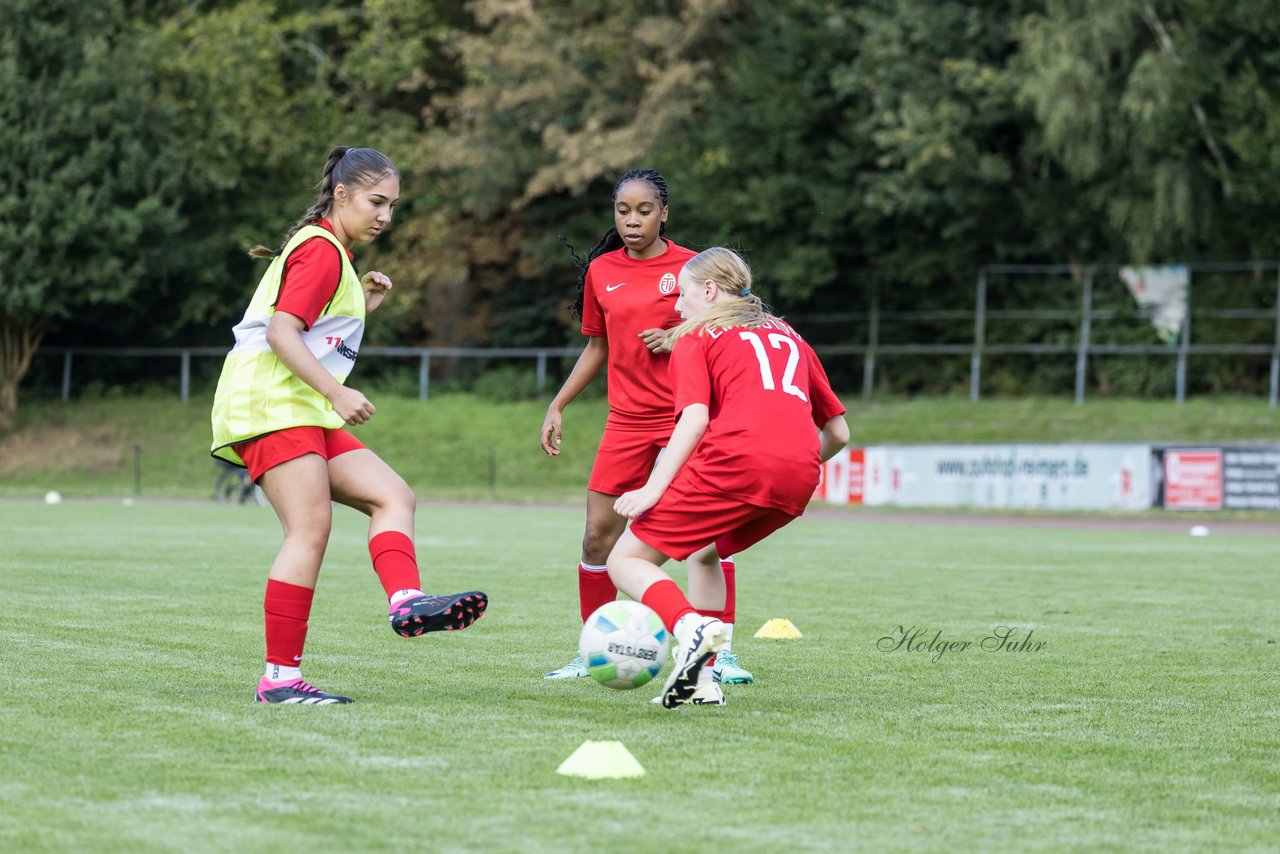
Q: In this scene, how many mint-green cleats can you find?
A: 2